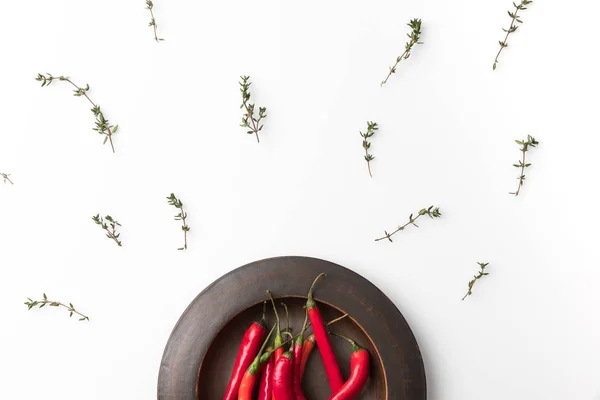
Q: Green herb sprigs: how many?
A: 13